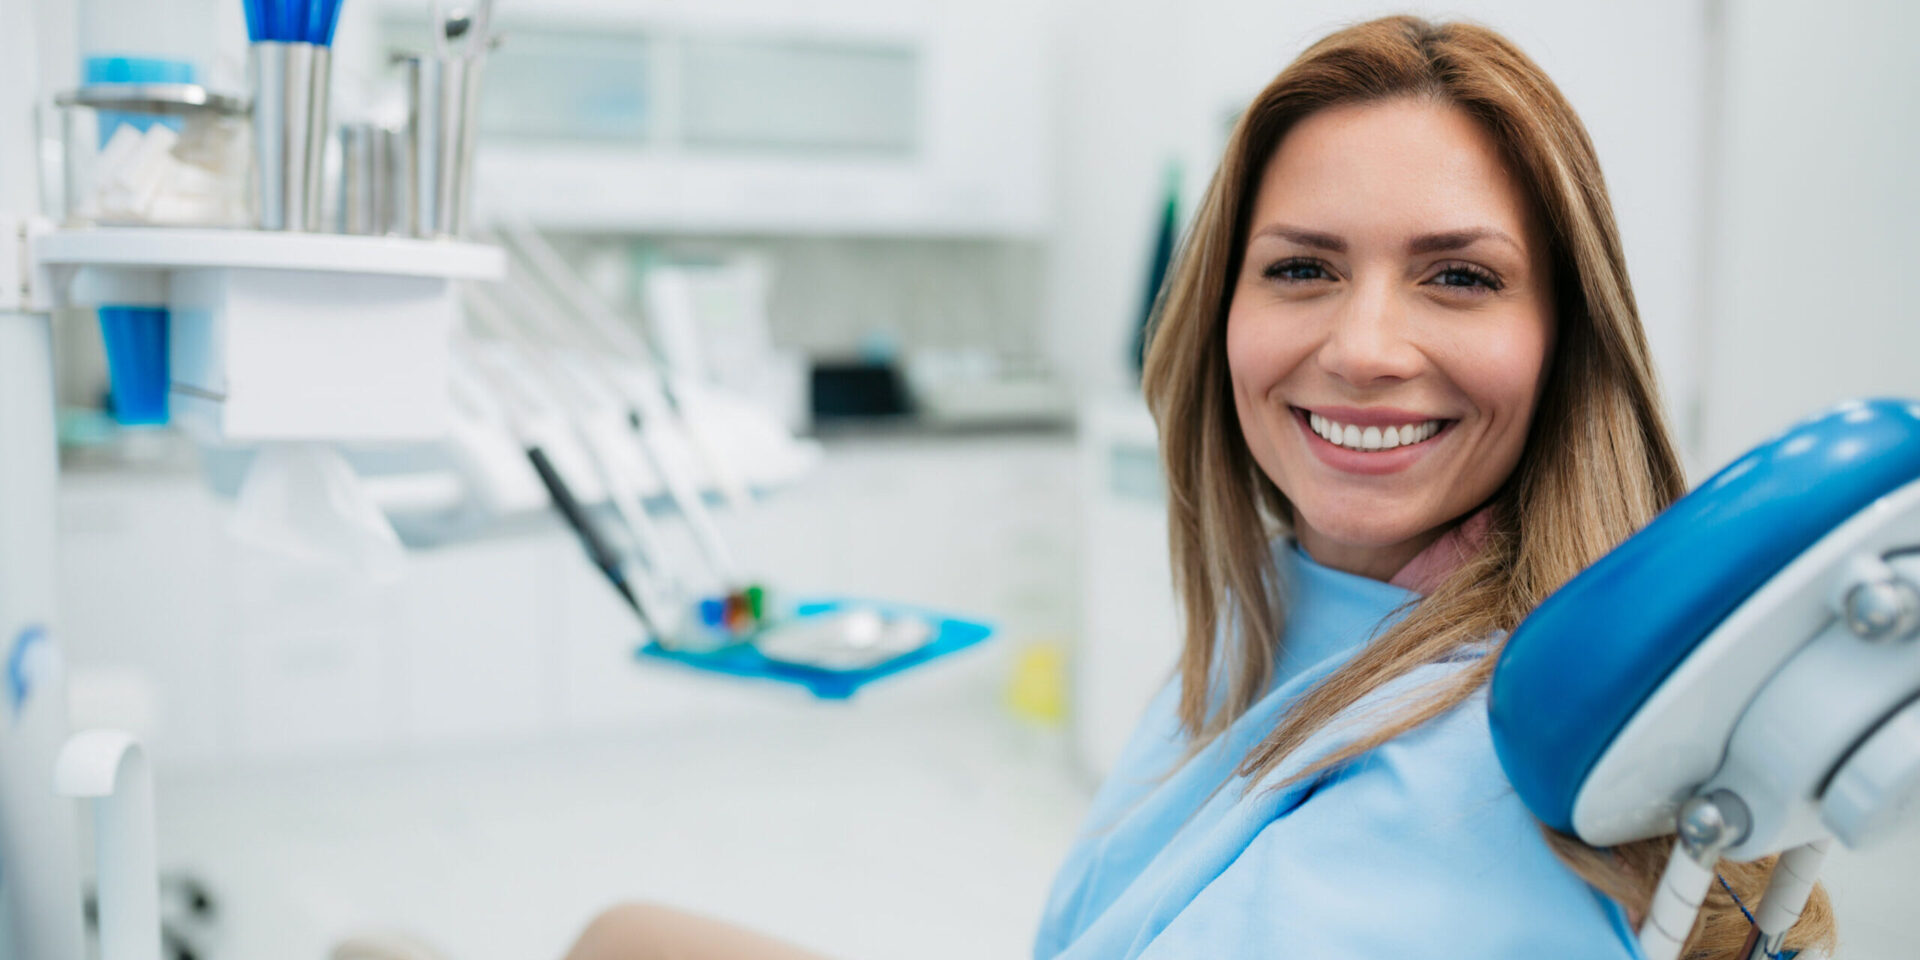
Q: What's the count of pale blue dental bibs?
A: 1